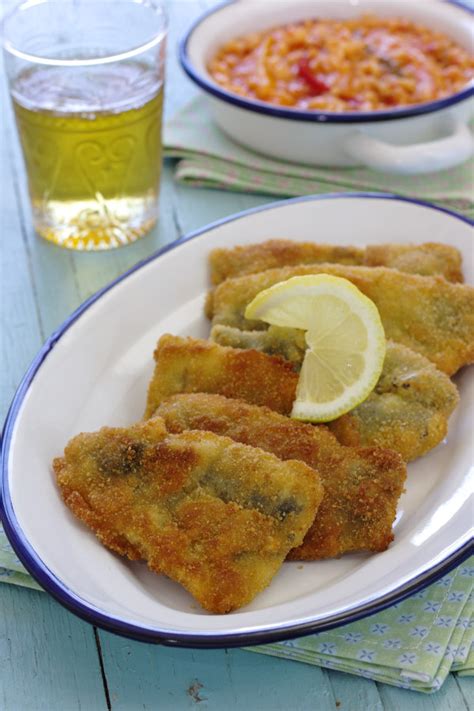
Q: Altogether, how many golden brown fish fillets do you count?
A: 6